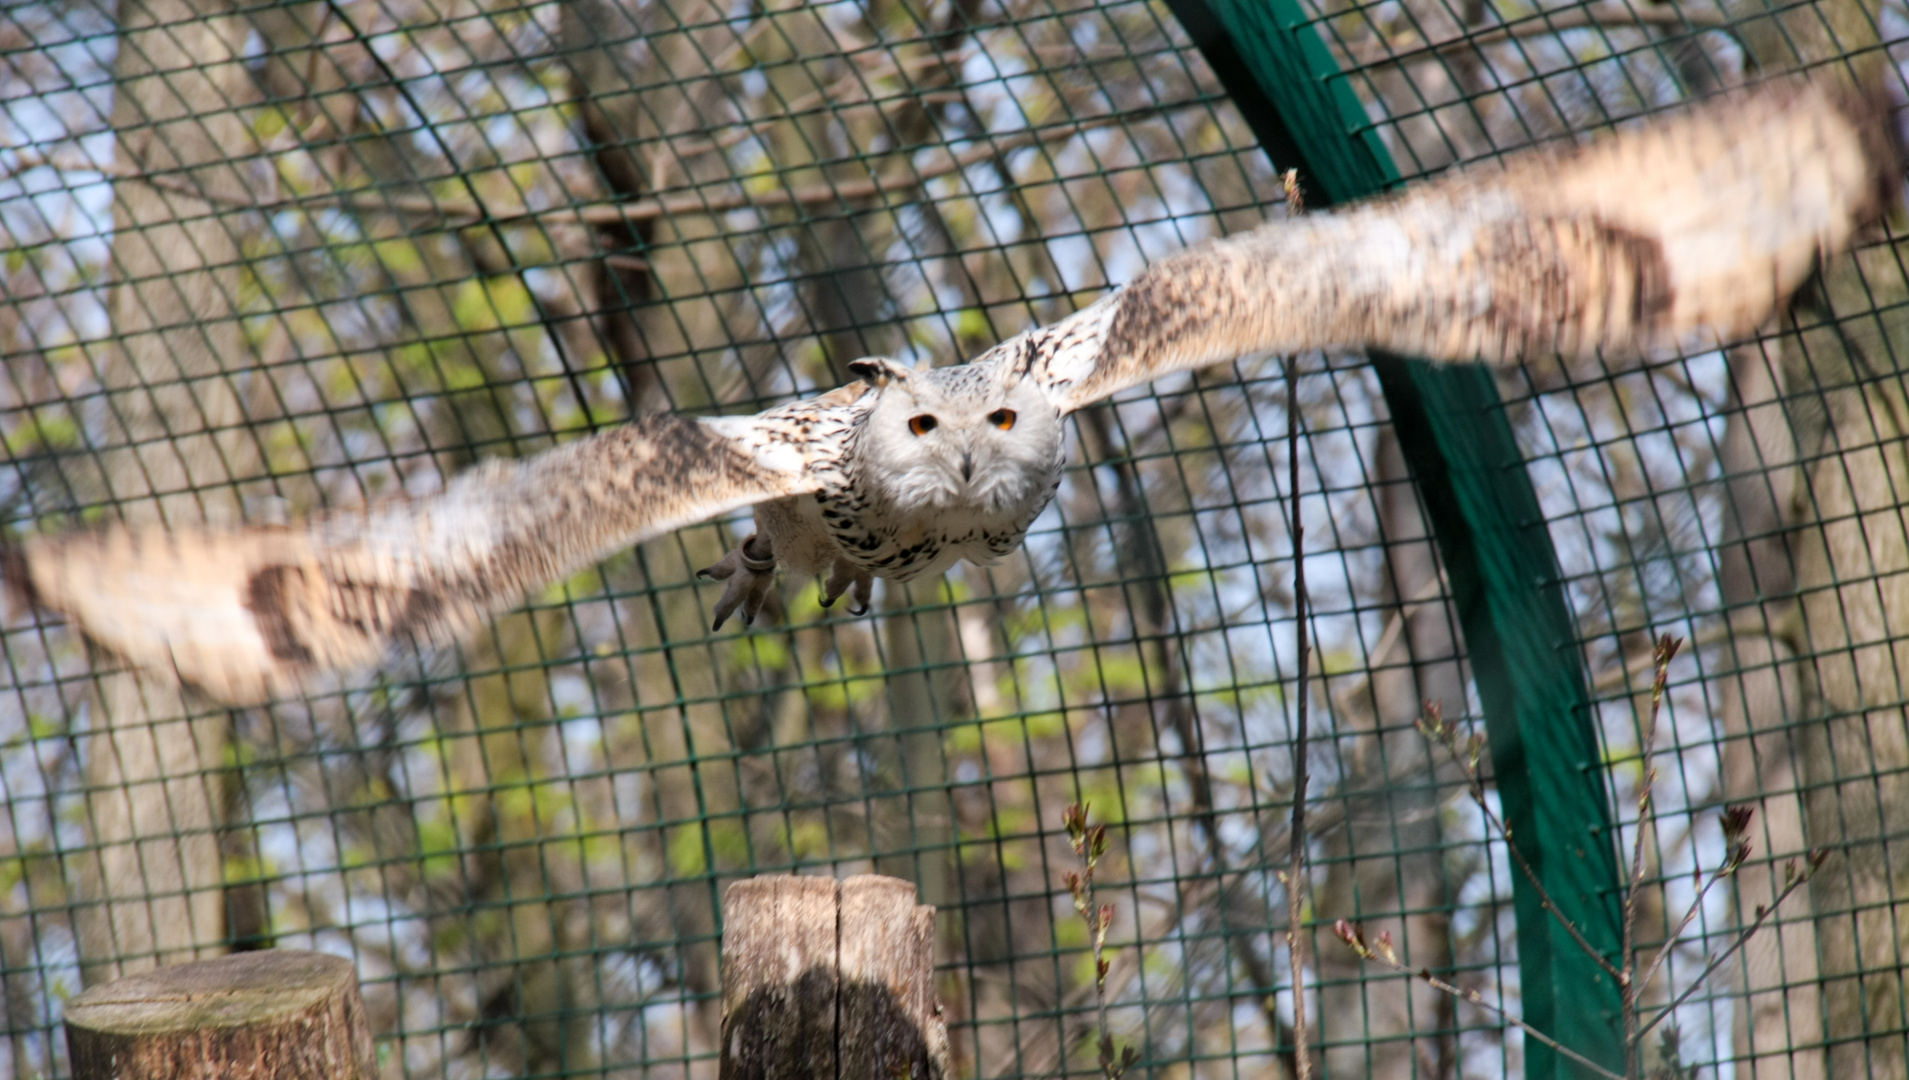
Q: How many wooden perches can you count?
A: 2